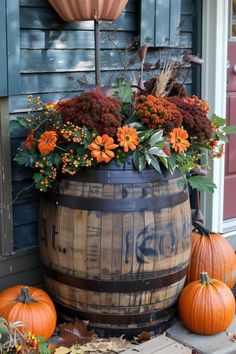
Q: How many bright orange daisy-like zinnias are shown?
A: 4